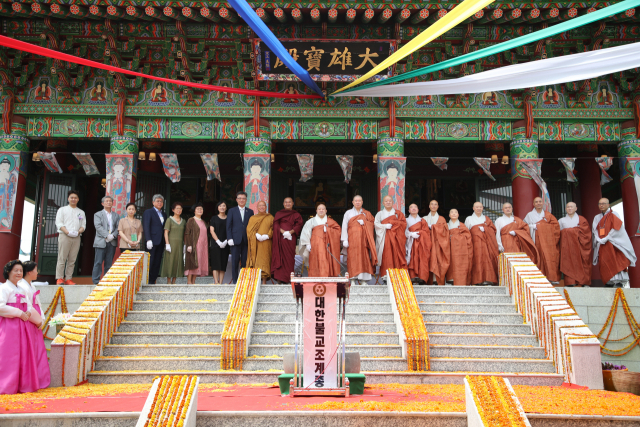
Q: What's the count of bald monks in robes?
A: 13